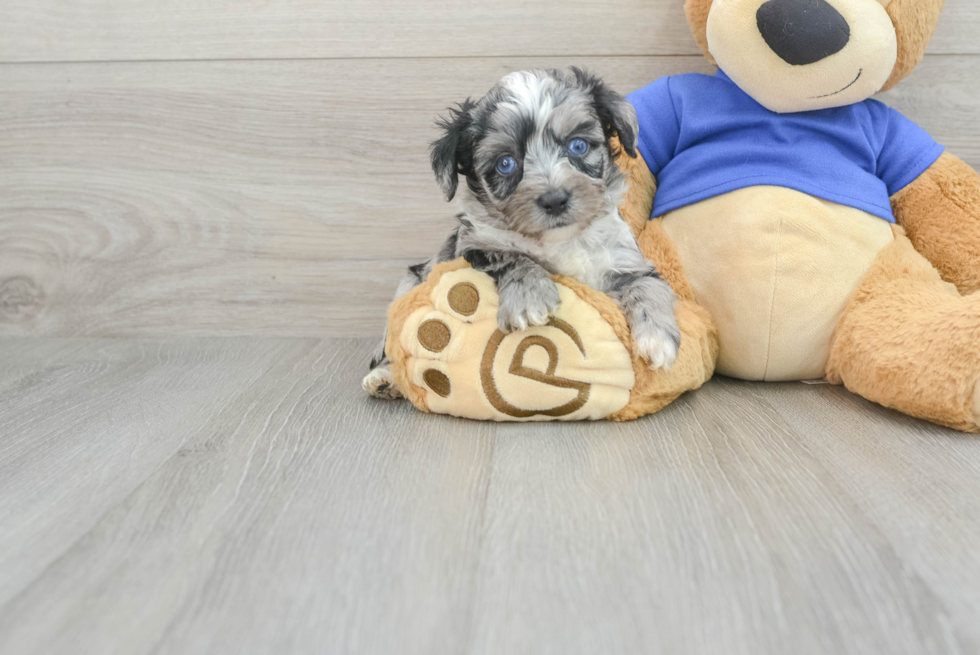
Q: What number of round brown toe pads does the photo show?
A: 3